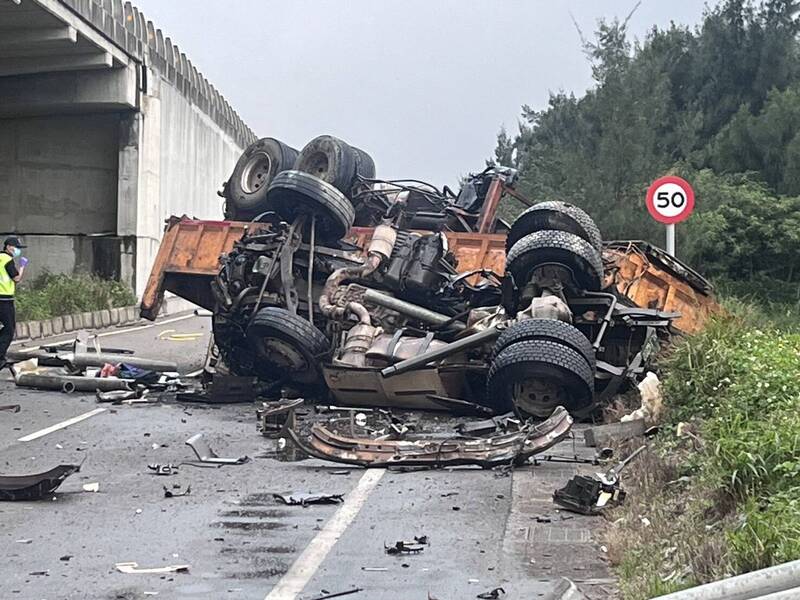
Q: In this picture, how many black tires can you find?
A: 9